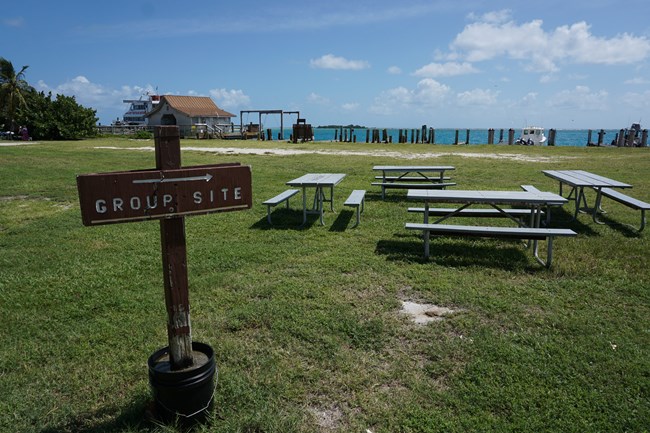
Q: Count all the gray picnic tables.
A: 4